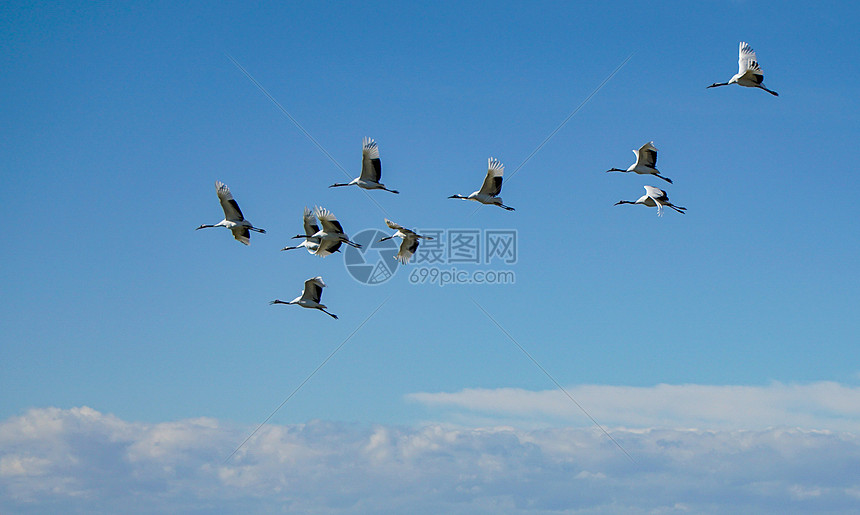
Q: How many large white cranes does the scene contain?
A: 10